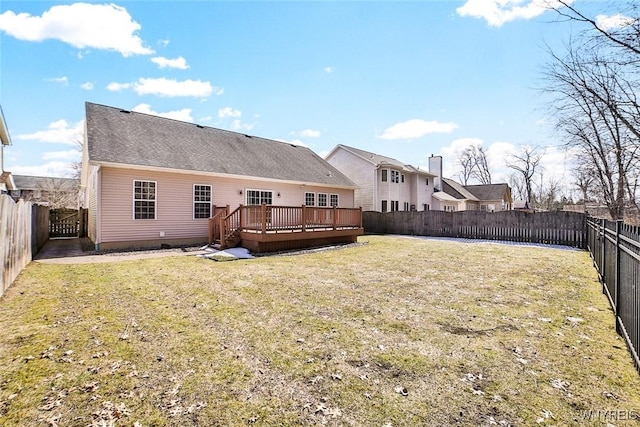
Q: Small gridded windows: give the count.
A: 3